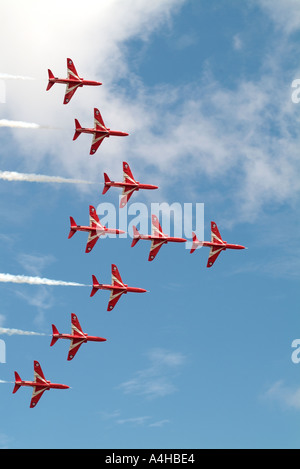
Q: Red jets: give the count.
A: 9